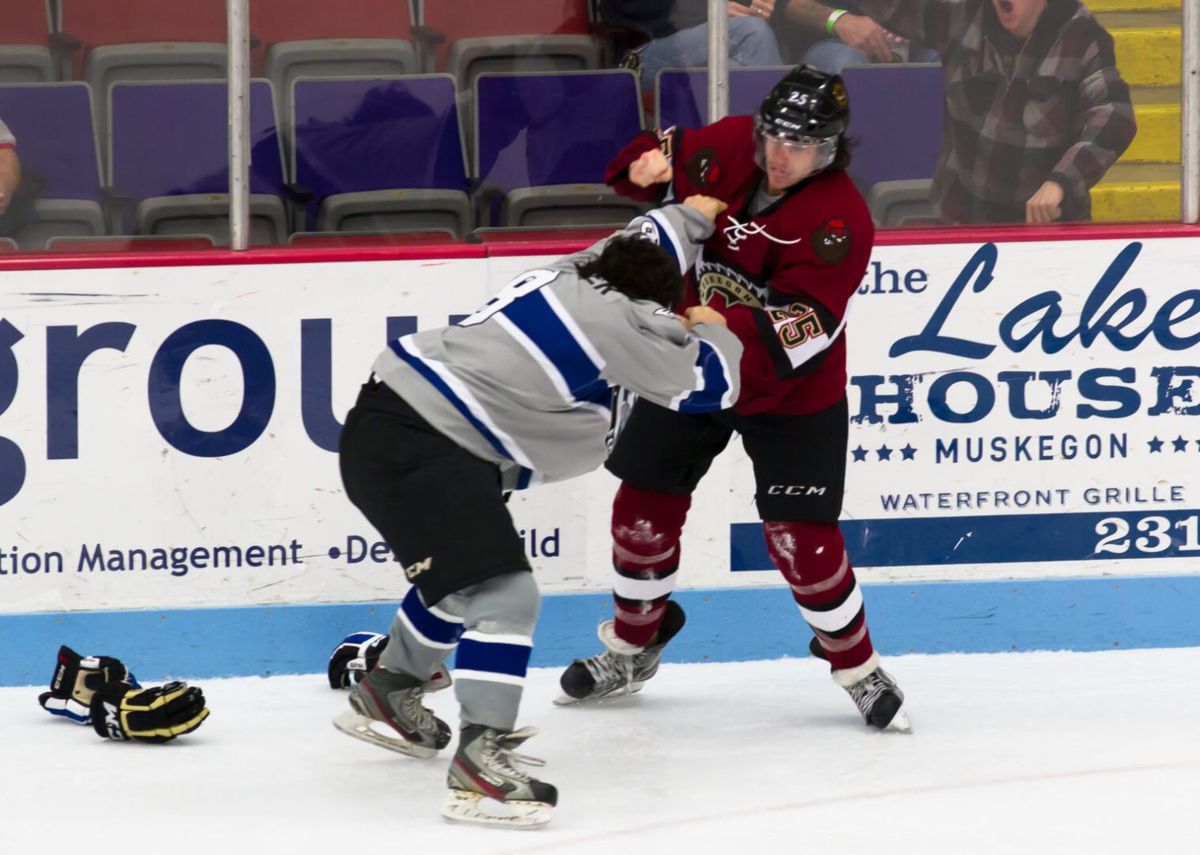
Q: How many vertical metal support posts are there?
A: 3